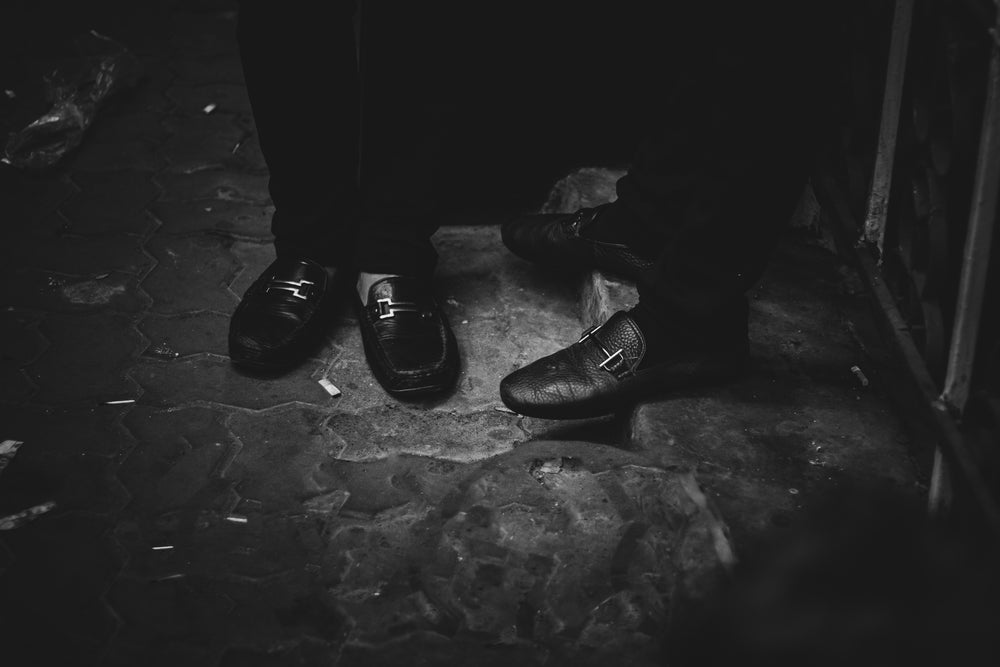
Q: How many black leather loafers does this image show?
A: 4